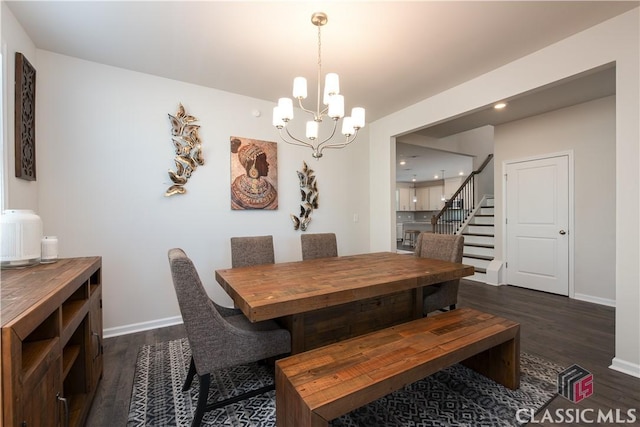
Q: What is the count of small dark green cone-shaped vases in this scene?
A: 0